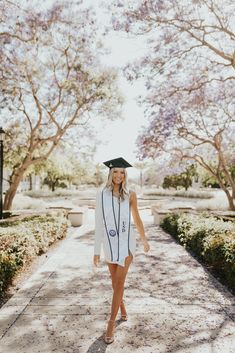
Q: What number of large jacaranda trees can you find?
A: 2